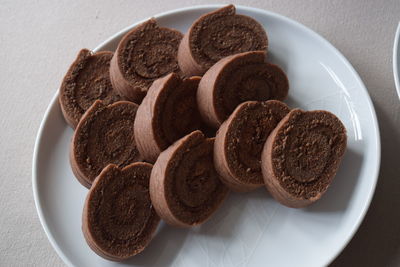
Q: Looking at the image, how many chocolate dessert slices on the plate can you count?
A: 10